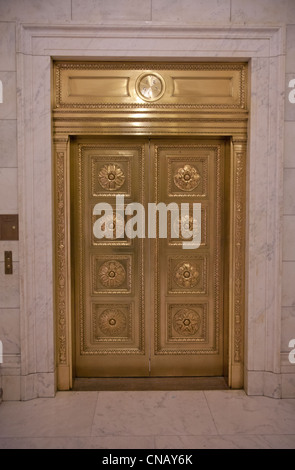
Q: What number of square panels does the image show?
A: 8